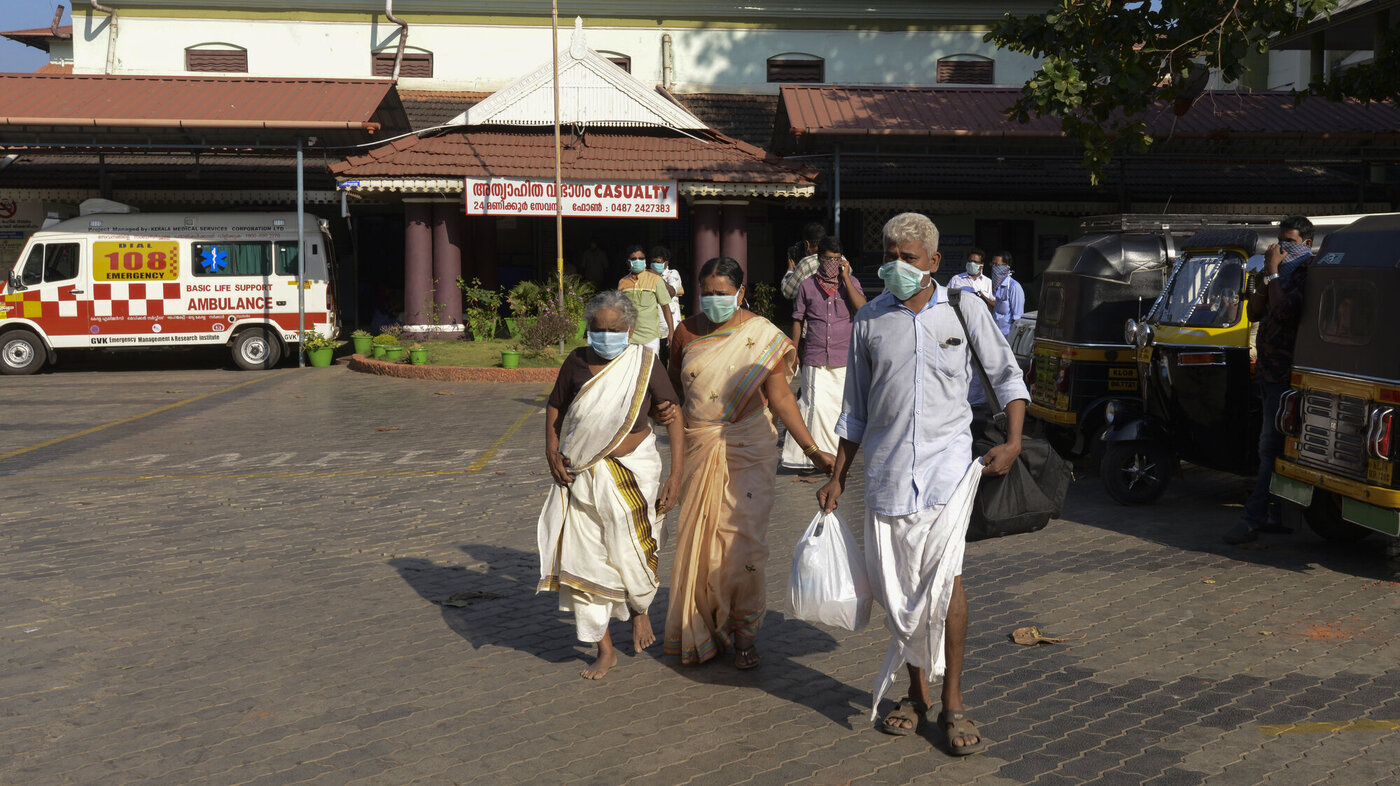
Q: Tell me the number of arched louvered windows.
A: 5